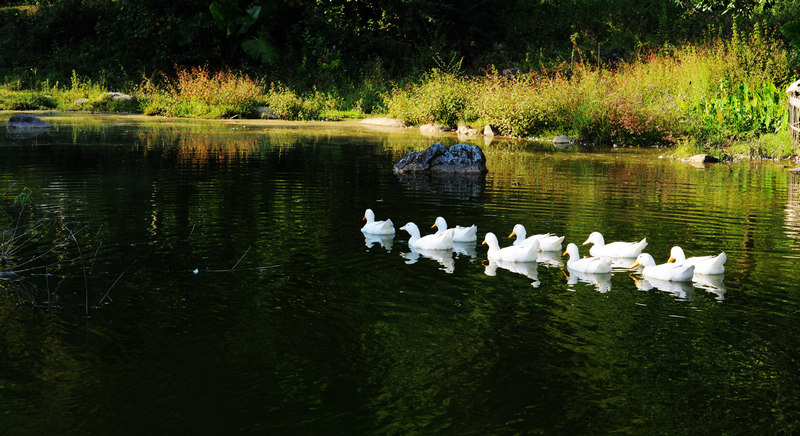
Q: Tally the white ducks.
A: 9